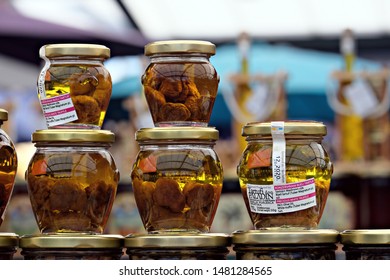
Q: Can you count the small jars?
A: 2